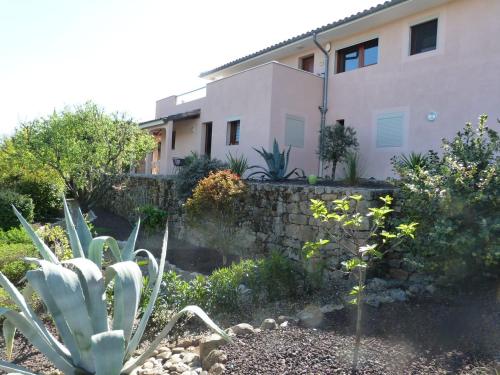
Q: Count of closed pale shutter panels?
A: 2